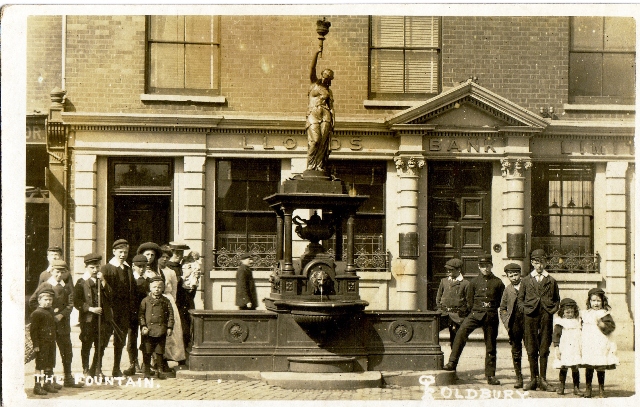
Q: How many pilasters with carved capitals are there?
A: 2